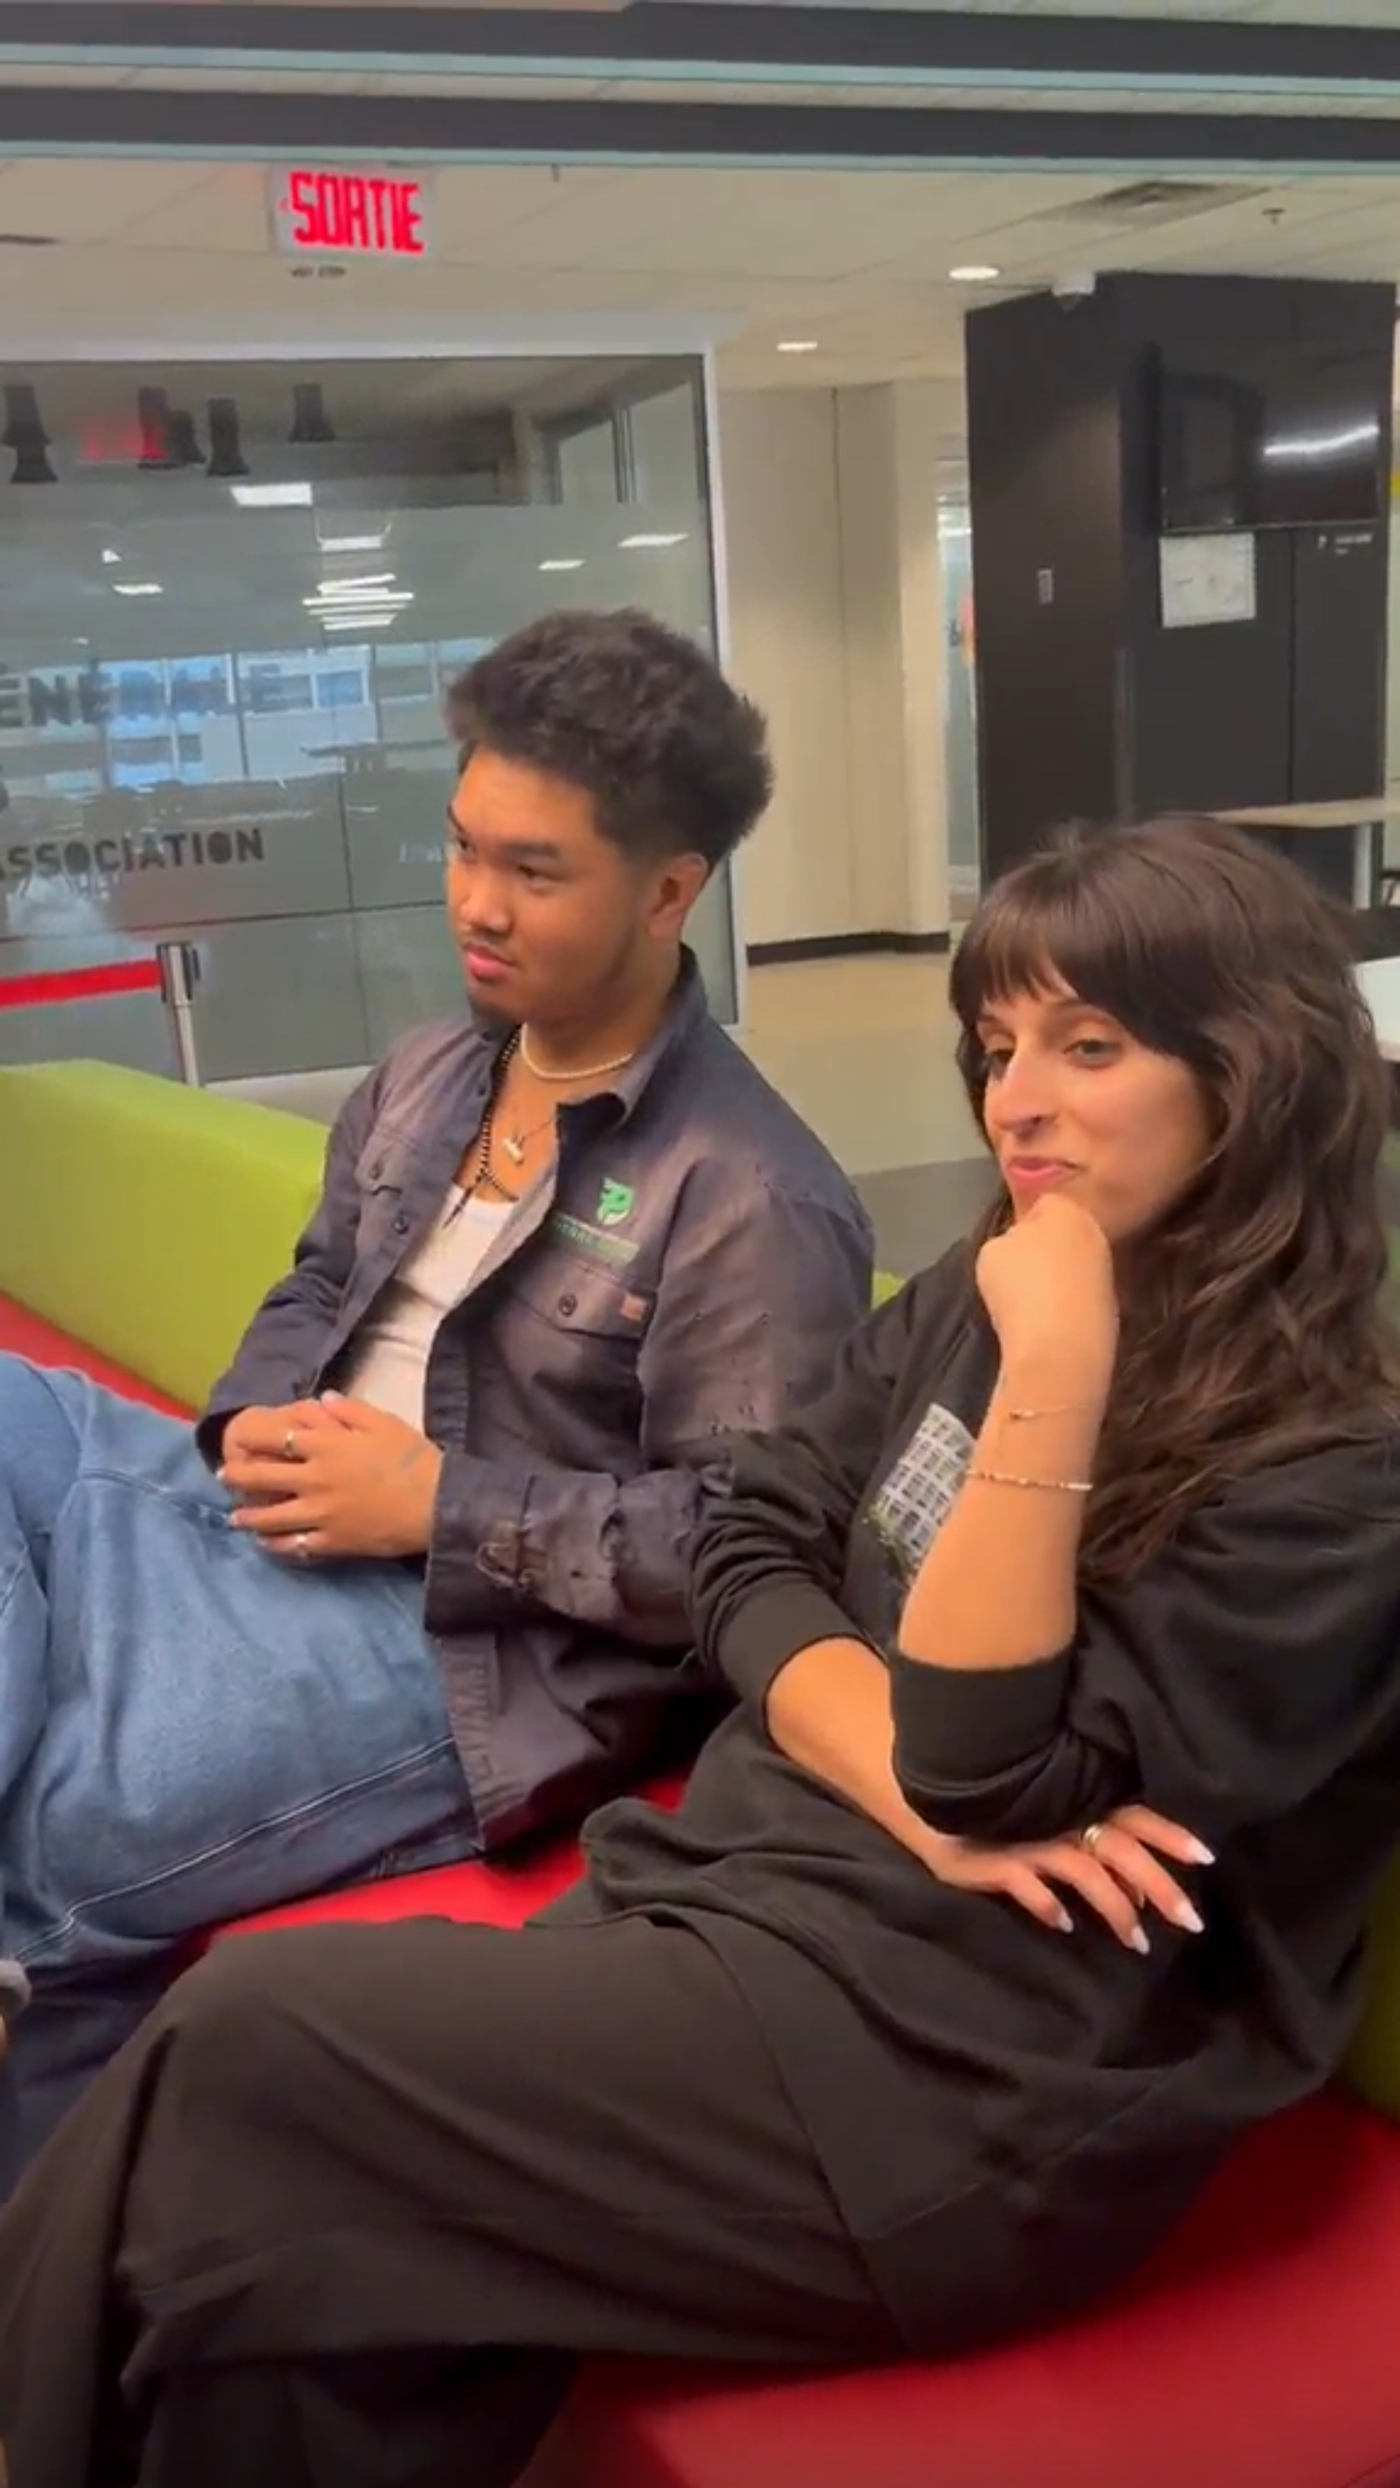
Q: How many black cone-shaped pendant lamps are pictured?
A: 6